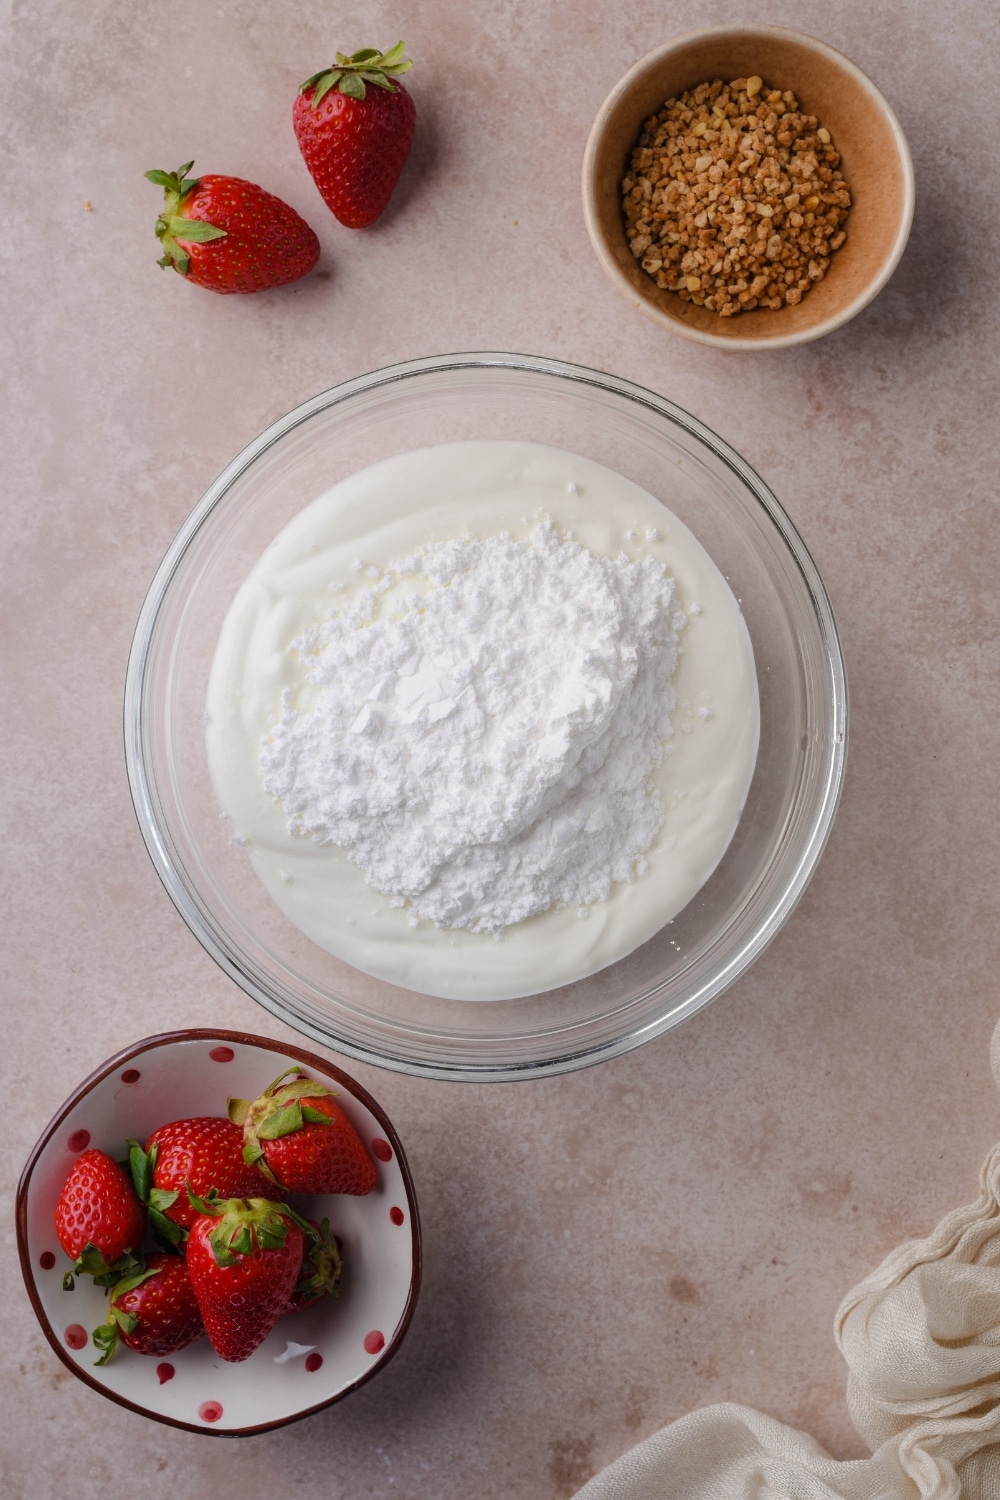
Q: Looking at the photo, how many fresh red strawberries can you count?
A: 8